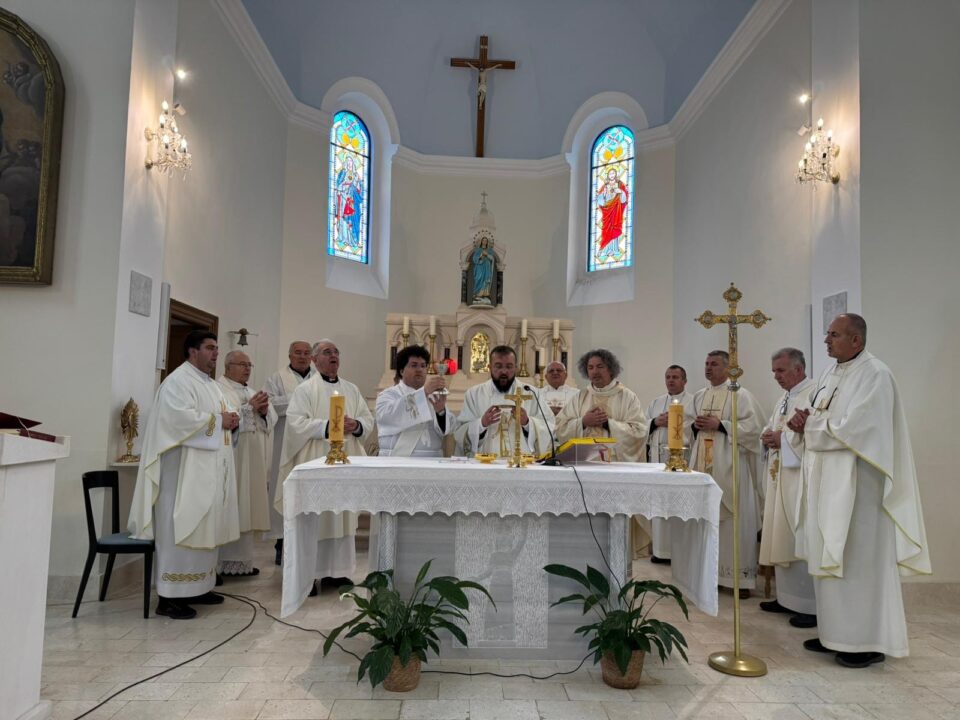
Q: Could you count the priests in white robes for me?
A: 12